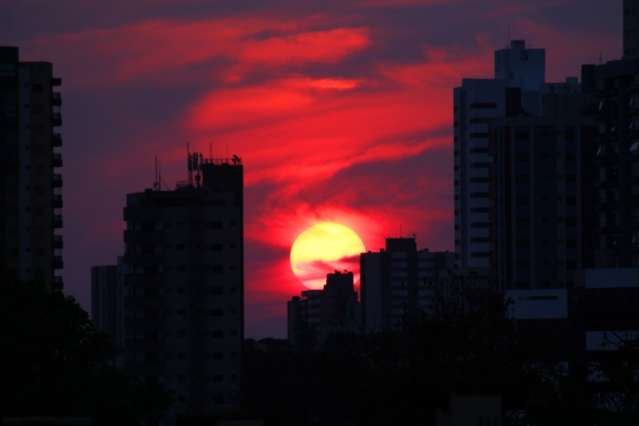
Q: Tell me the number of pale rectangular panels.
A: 3